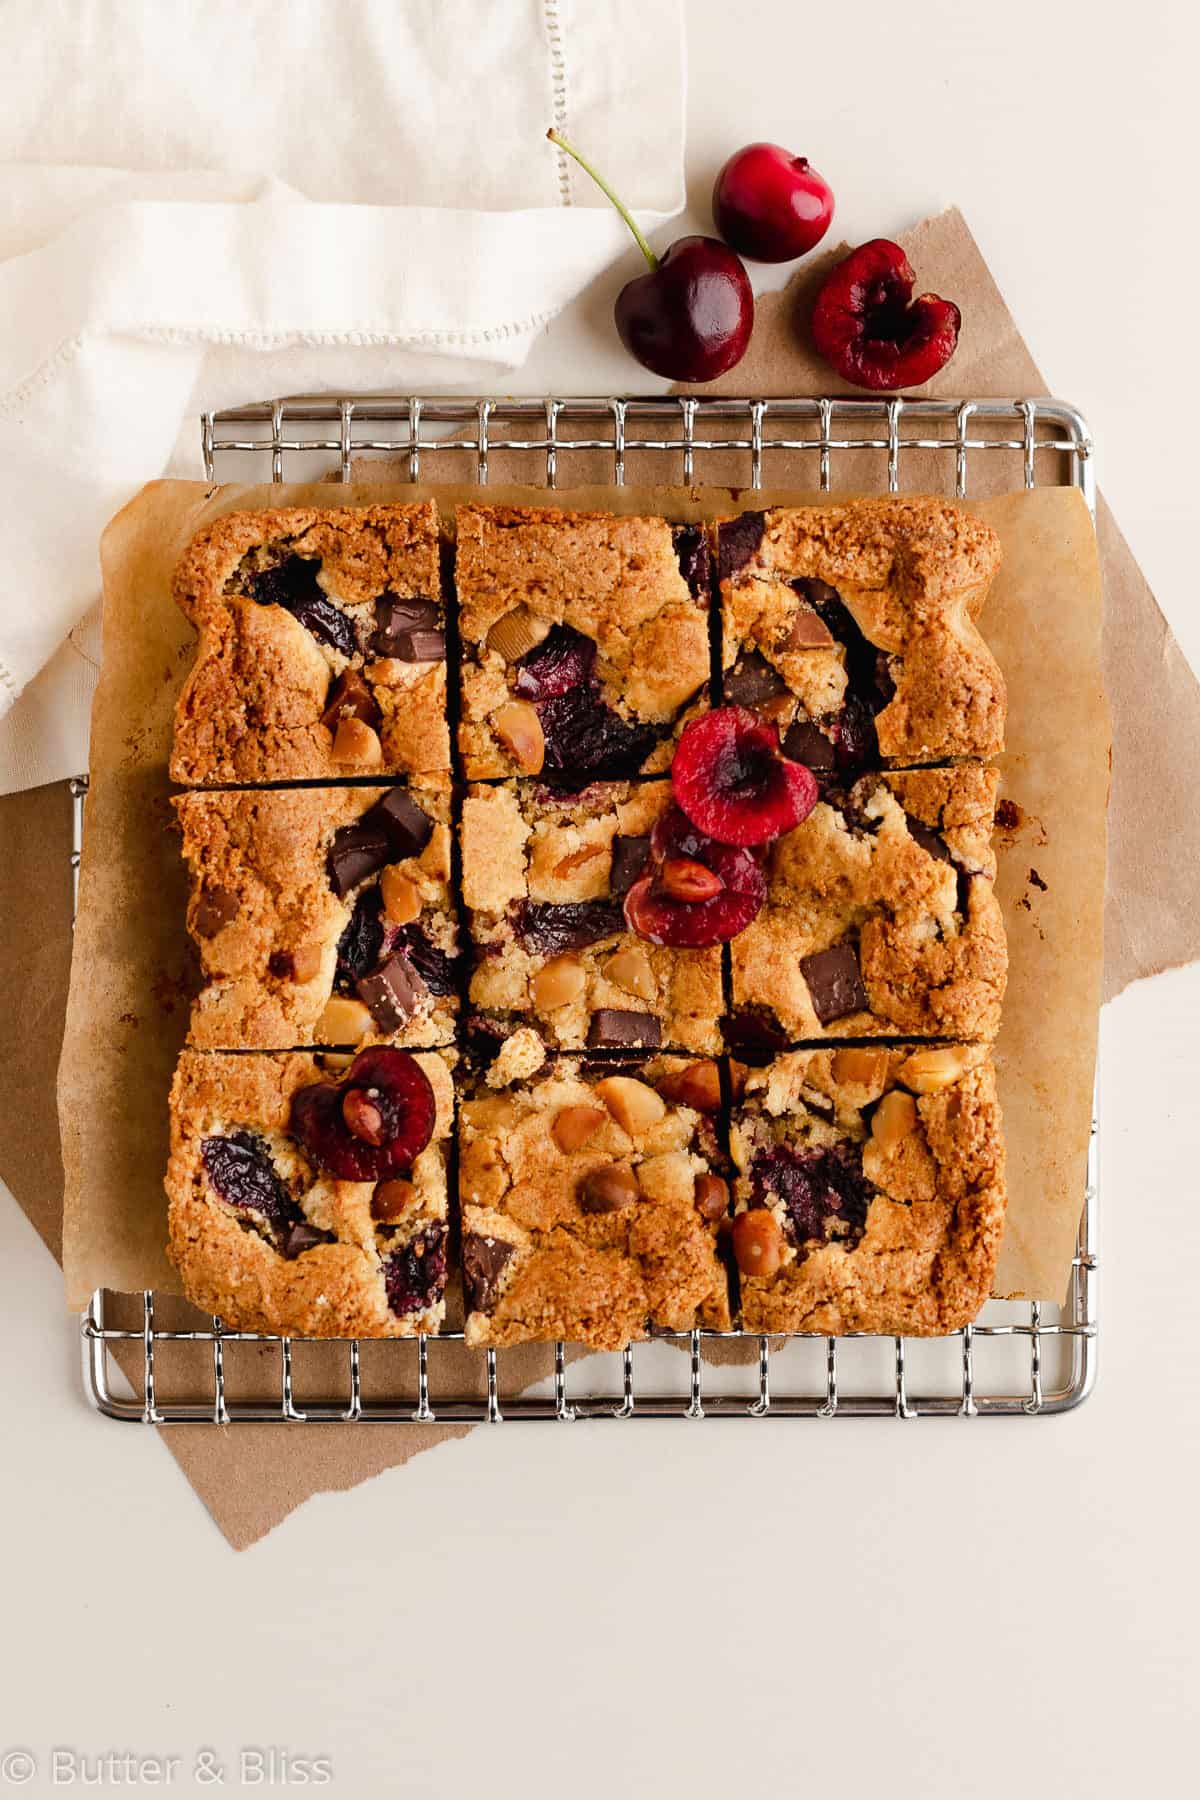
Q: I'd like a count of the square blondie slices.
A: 9